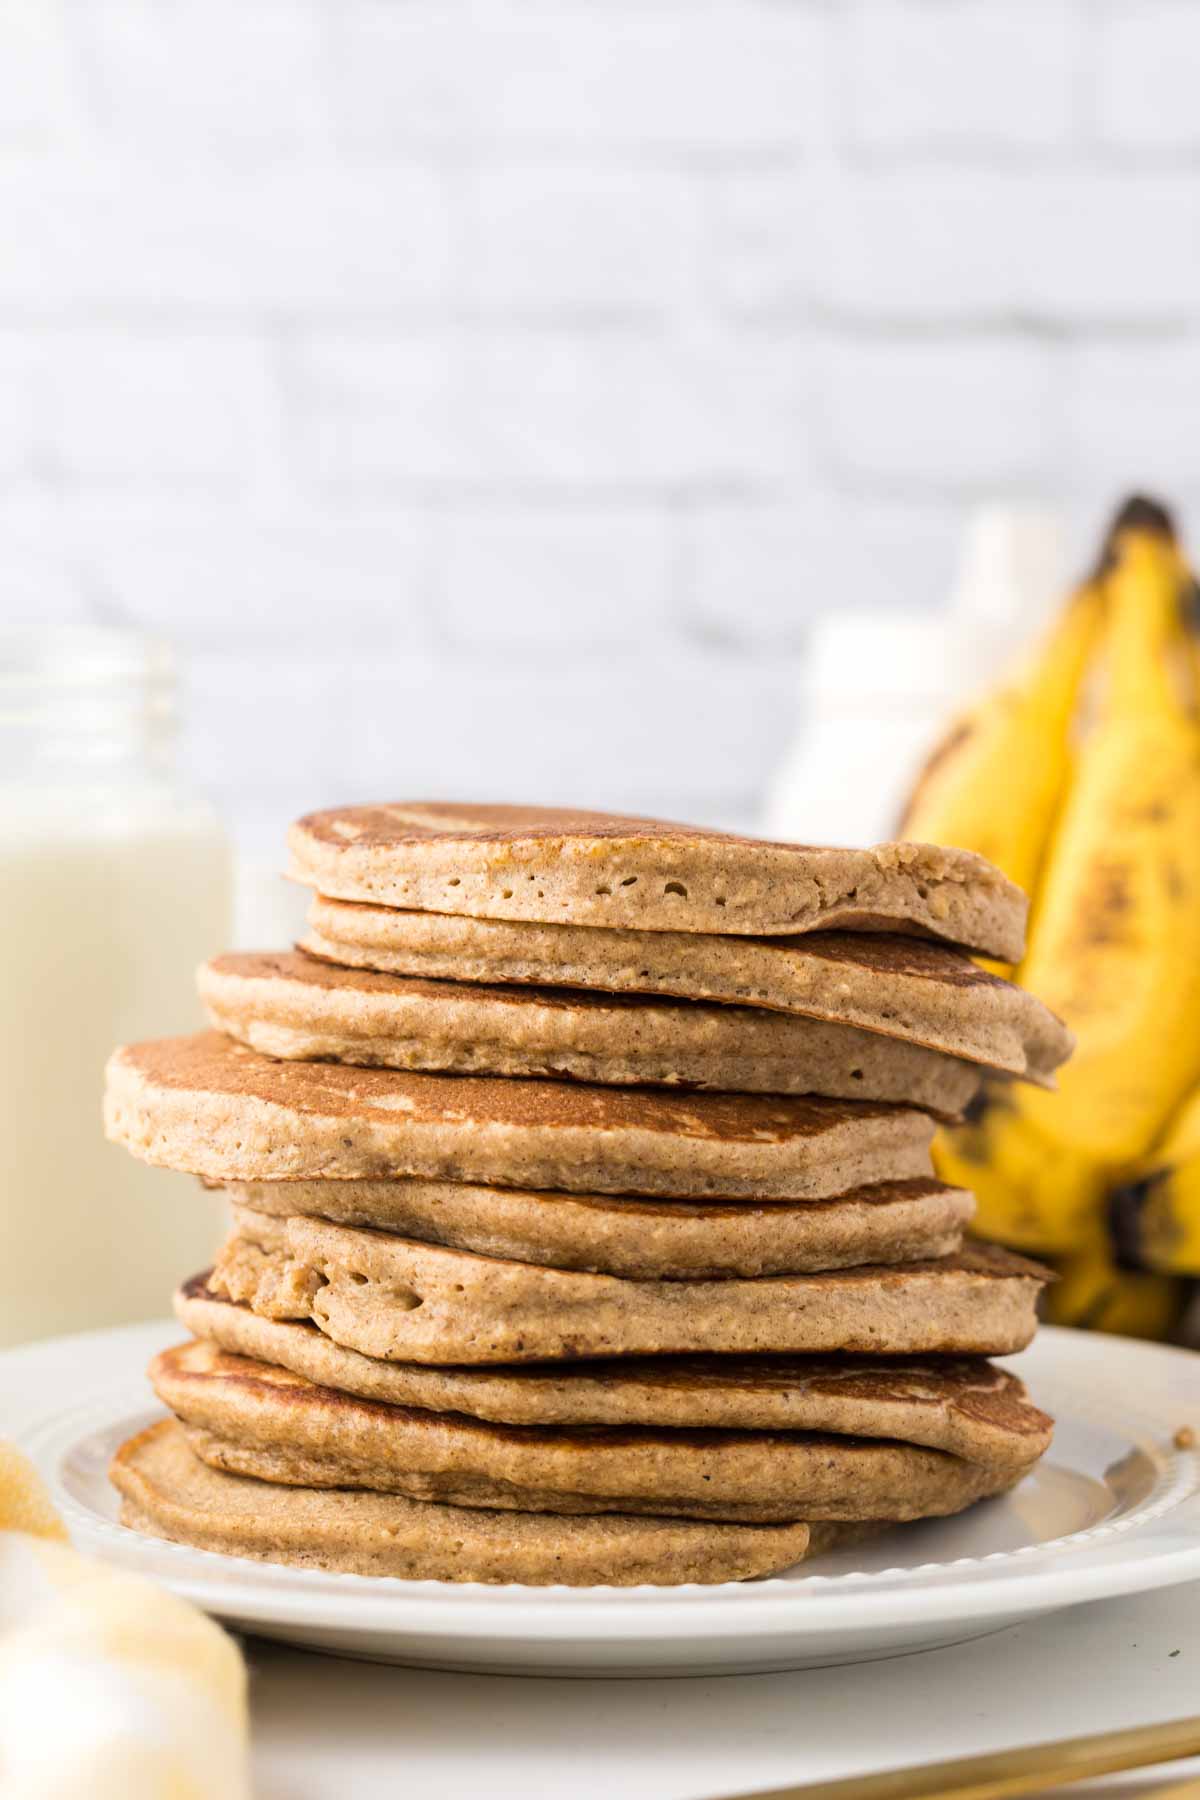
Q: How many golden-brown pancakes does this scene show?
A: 9